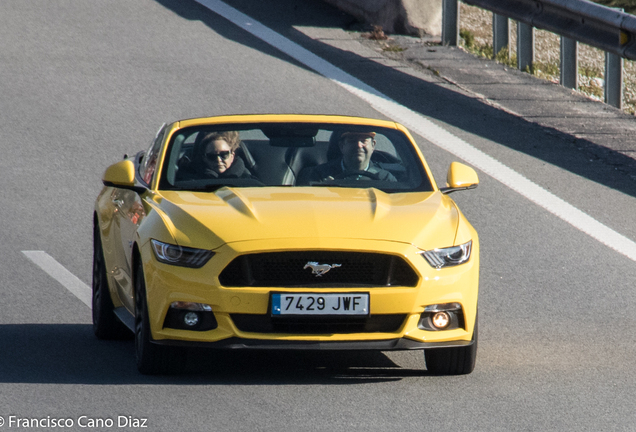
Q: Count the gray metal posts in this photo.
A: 5